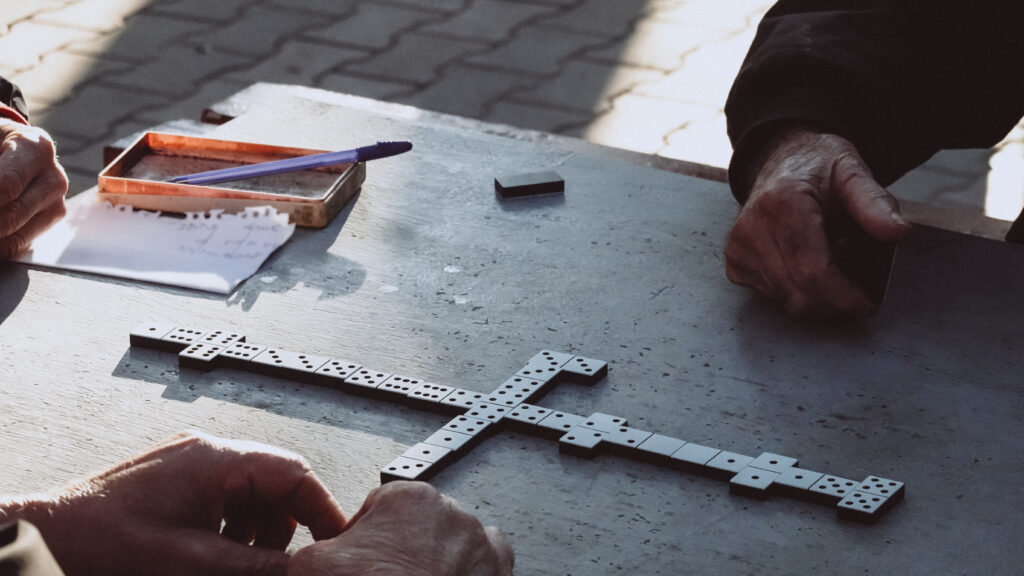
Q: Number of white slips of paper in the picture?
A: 1